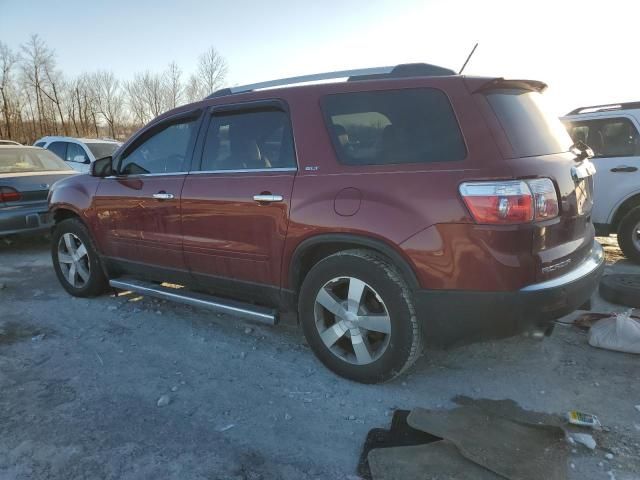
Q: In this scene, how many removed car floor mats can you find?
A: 3